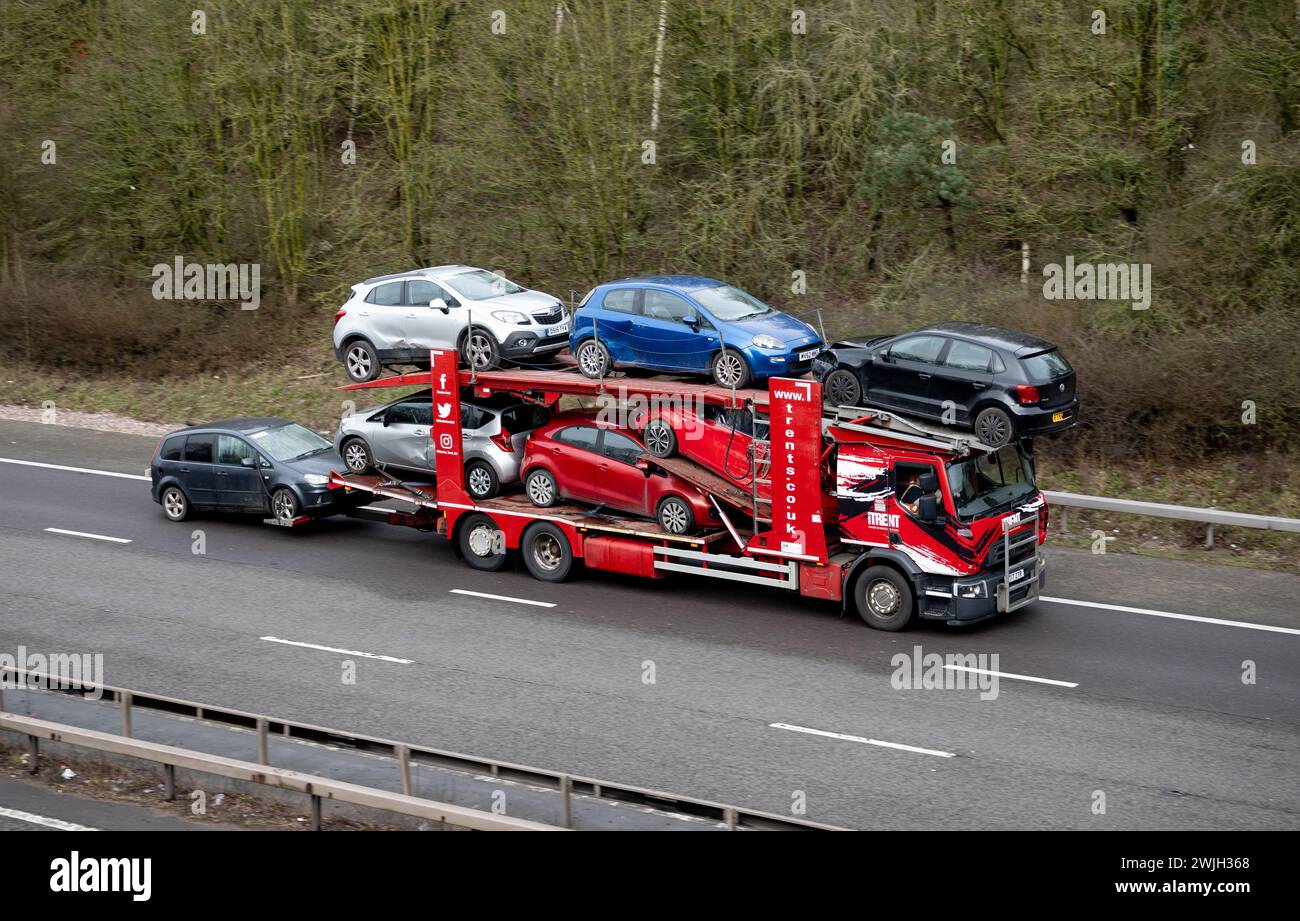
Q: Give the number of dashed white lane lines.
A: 5